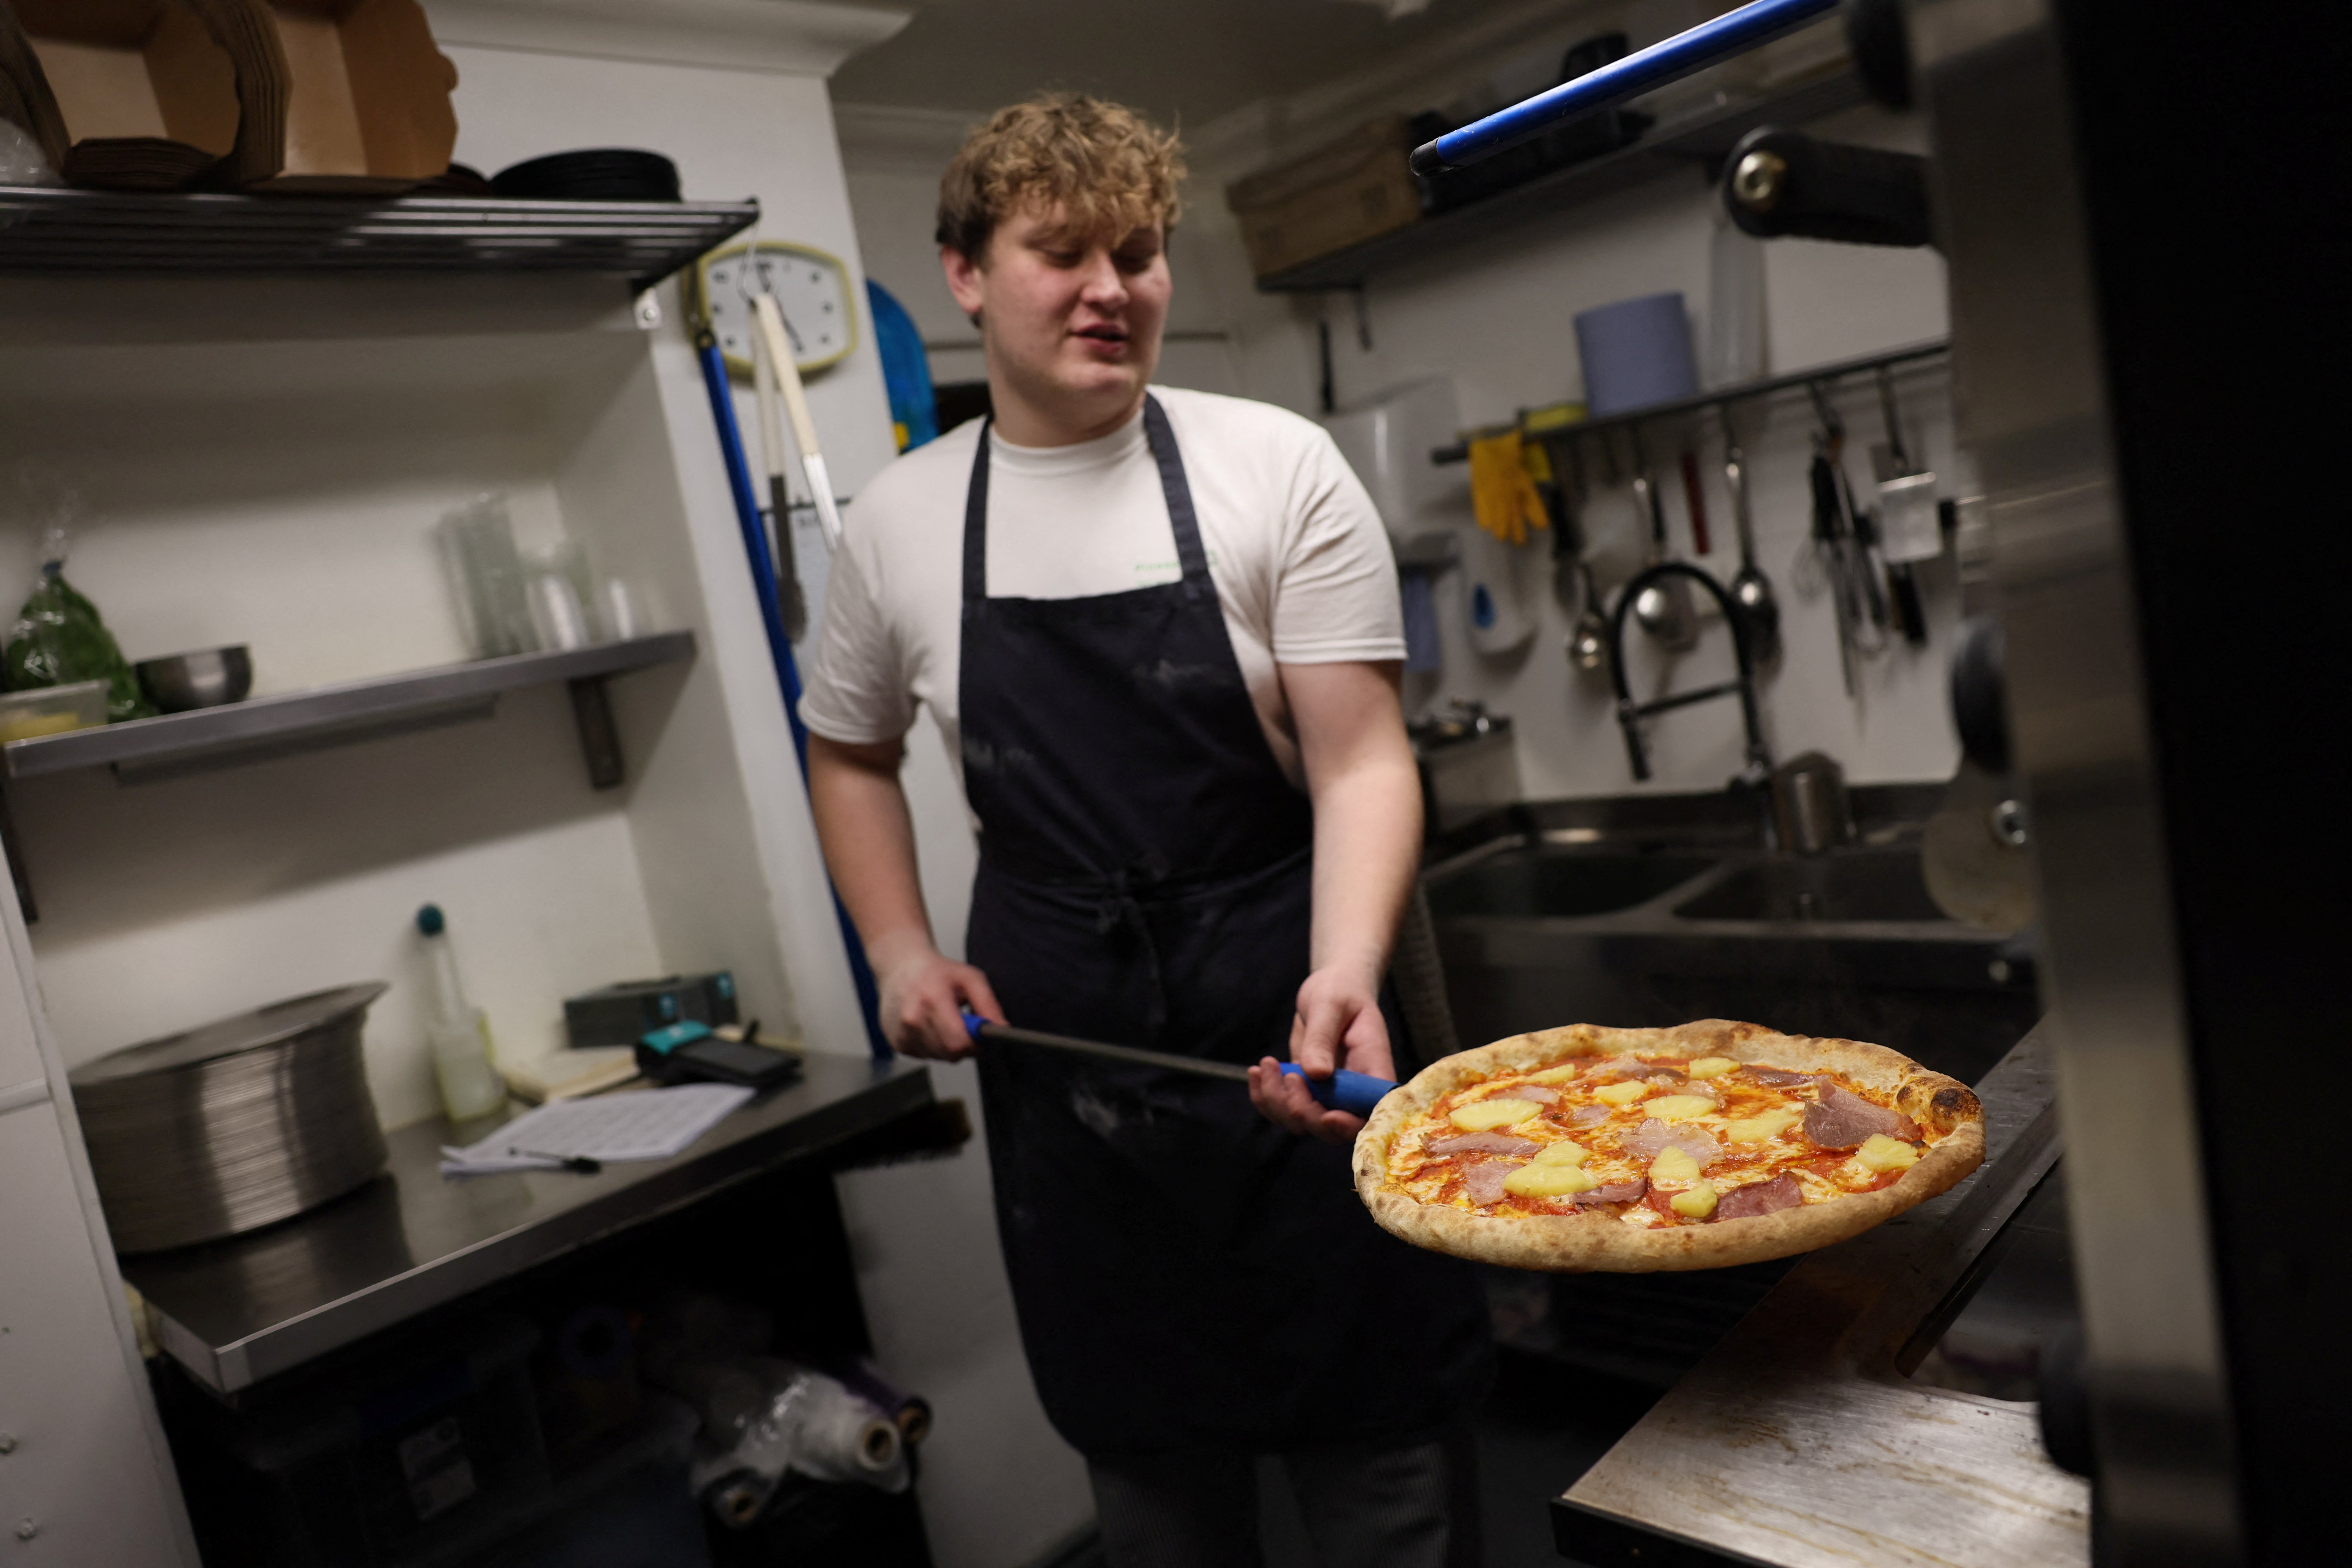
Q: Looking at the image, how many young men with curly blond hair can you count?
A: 1